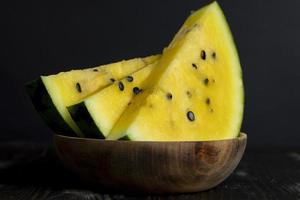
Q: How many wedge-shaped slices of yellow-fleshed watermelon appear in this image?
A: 3